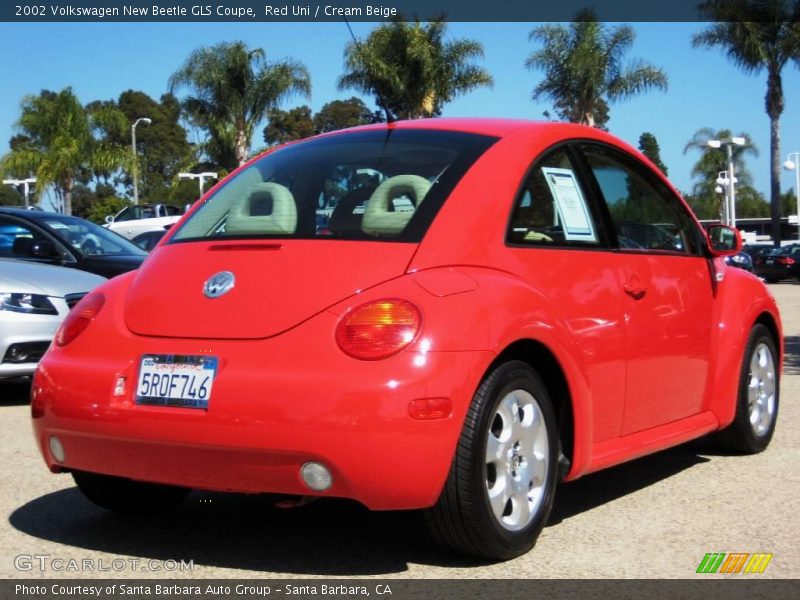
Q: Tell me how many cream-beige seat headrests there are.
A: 2